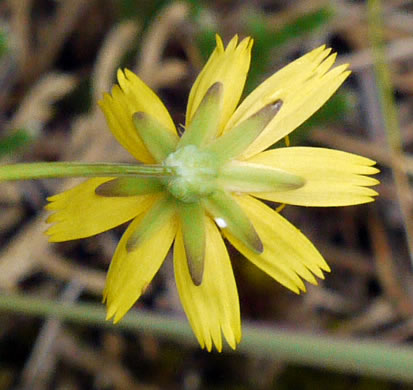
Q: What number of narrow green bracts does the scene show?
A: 8